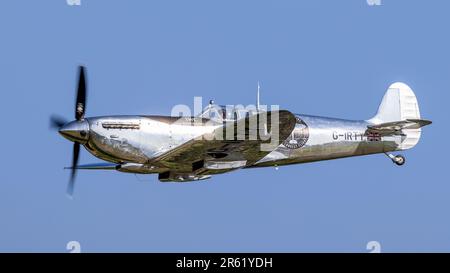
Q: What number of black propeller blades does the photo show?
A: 3